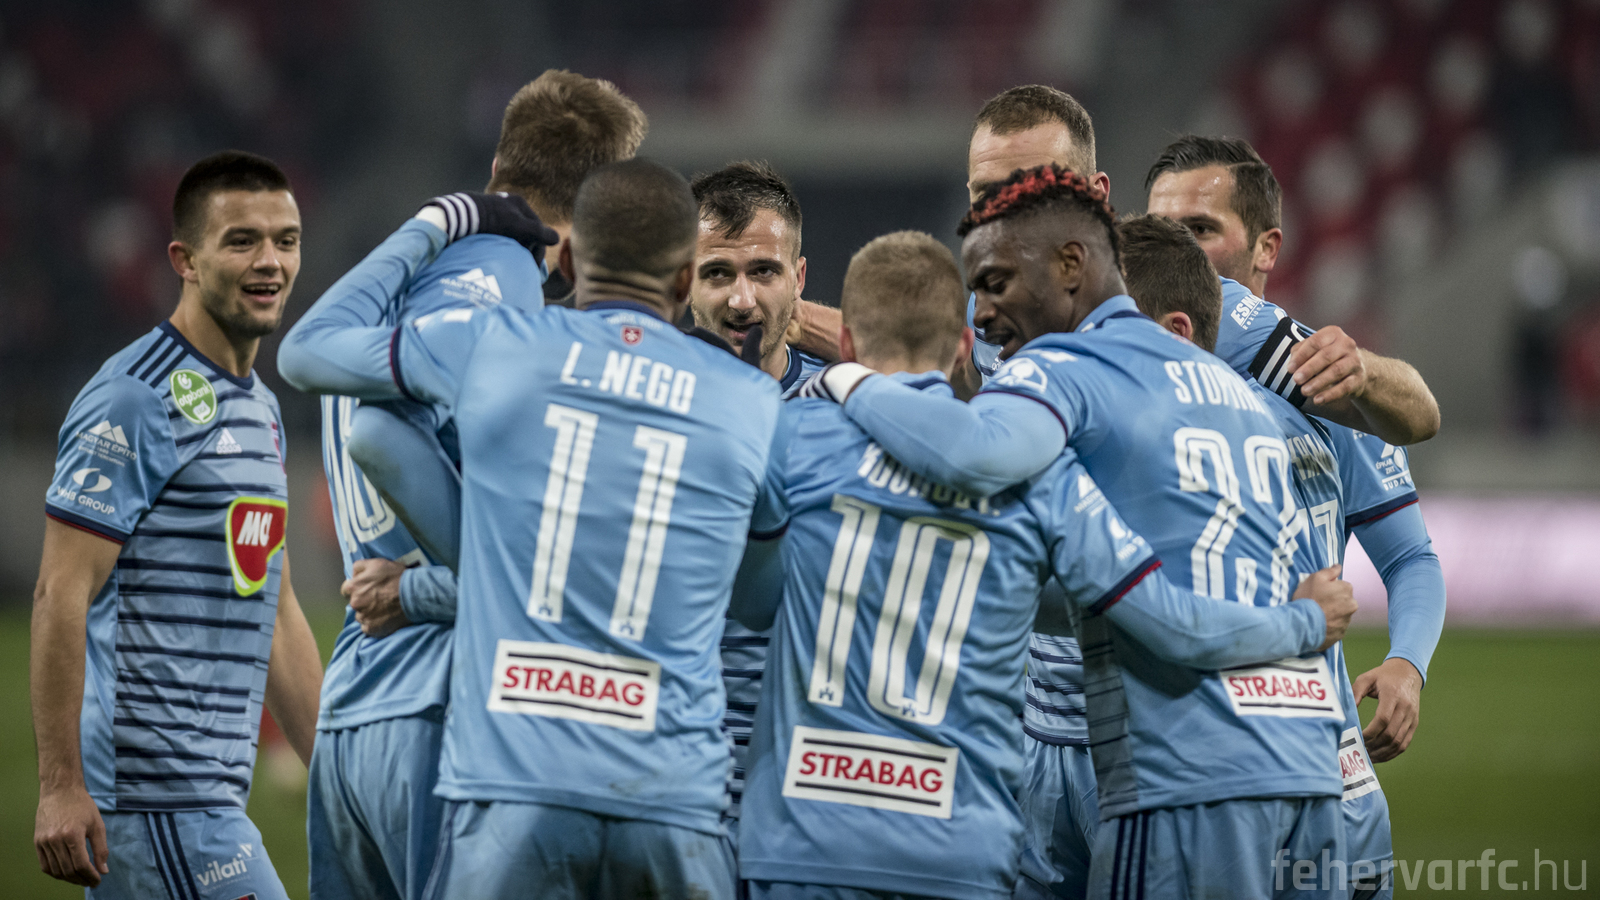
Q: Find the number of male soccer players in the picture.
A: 9